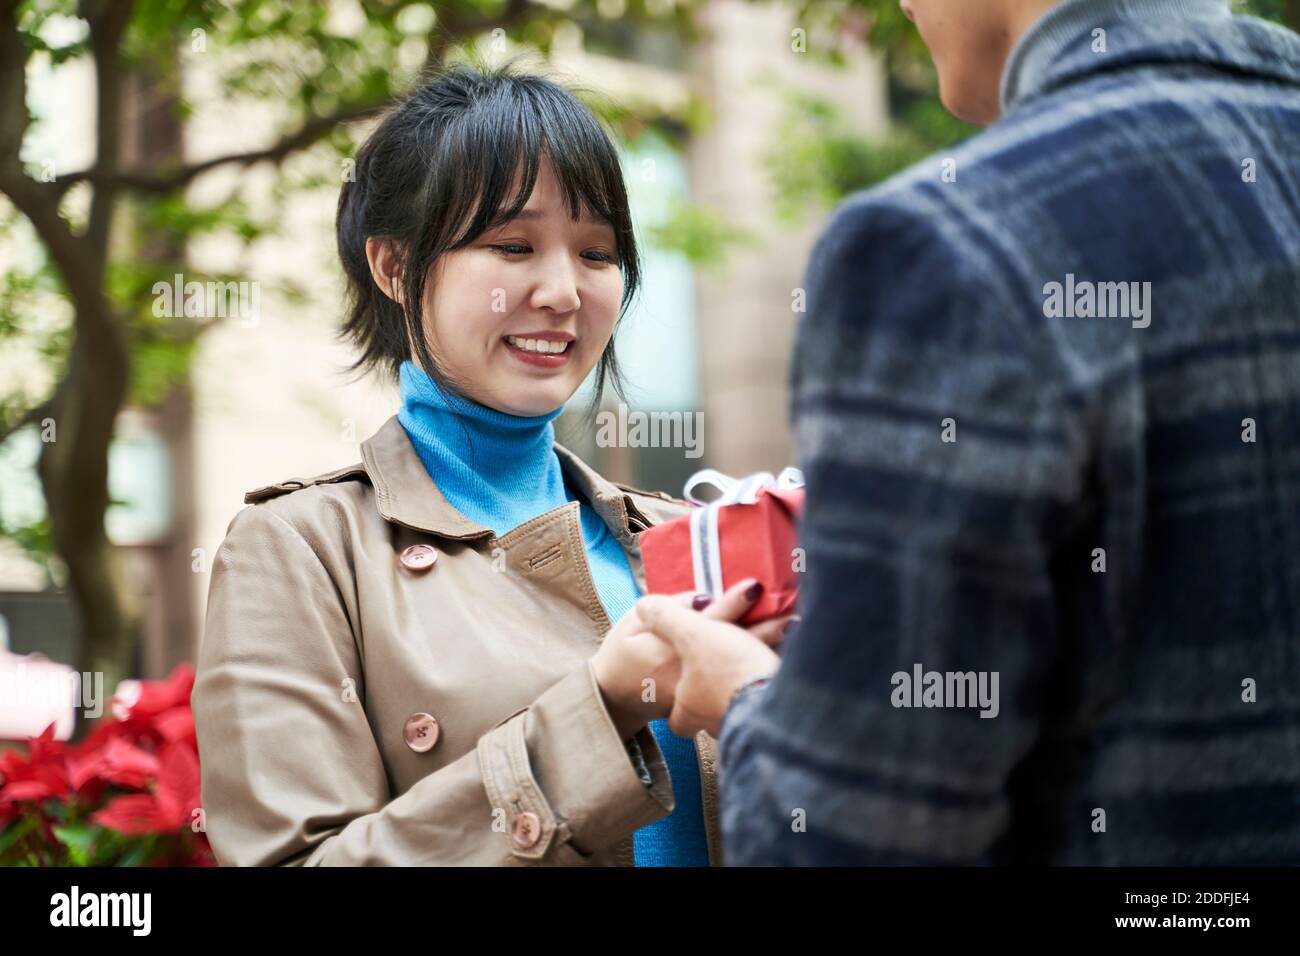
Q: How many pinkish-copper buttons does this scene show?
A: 3